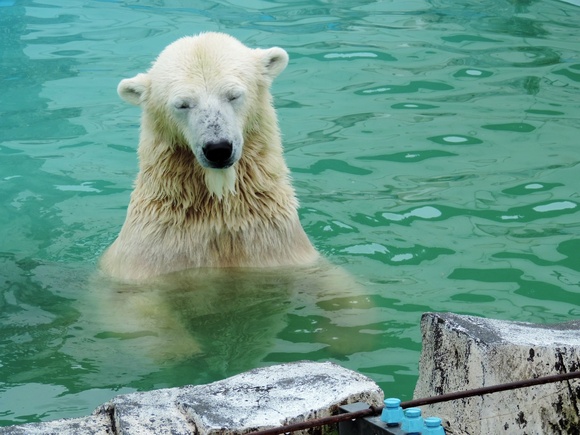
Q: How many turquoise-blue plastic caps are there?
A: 3